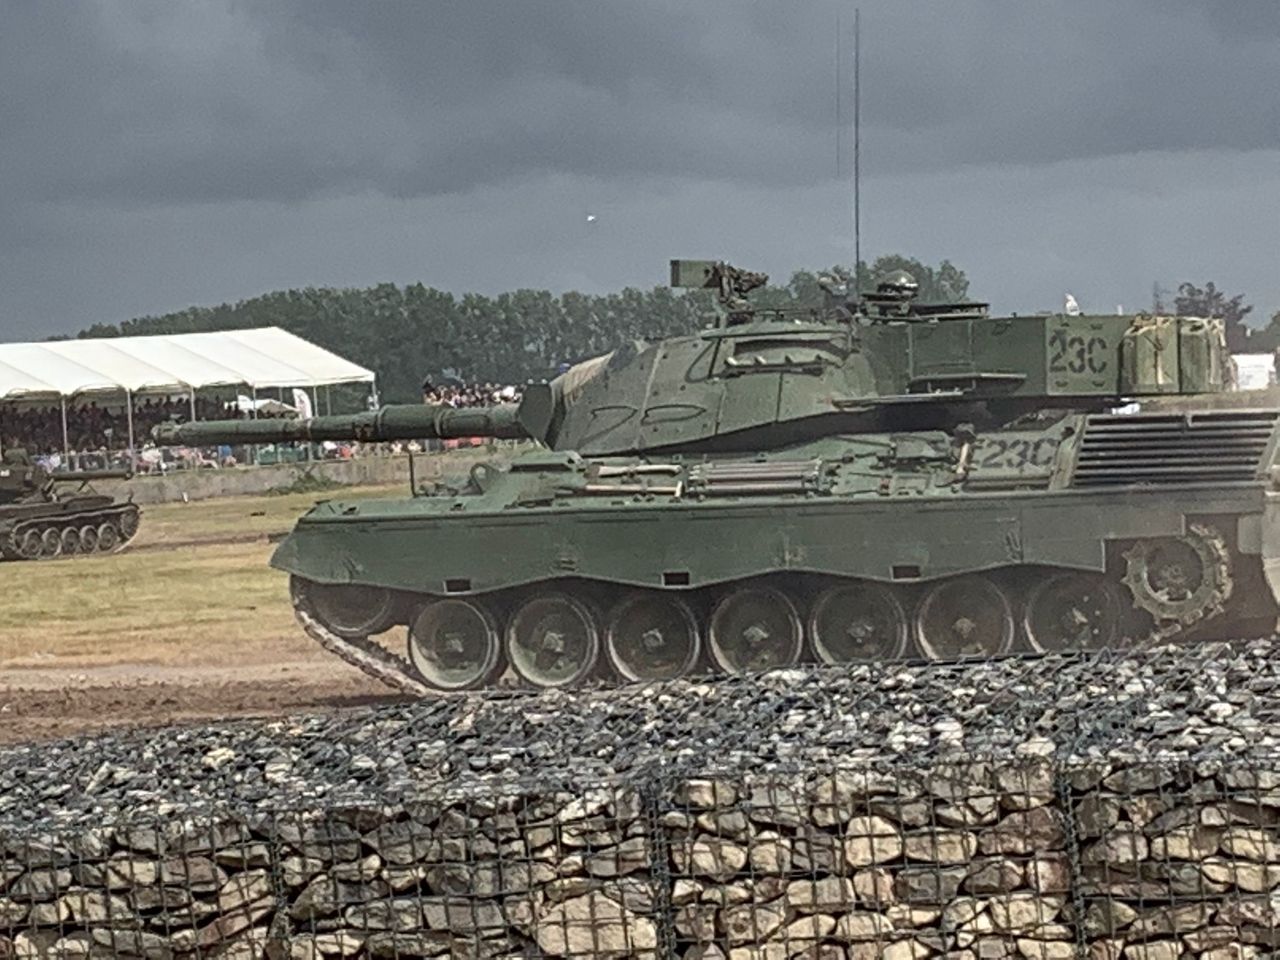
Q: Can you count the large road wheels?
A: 7